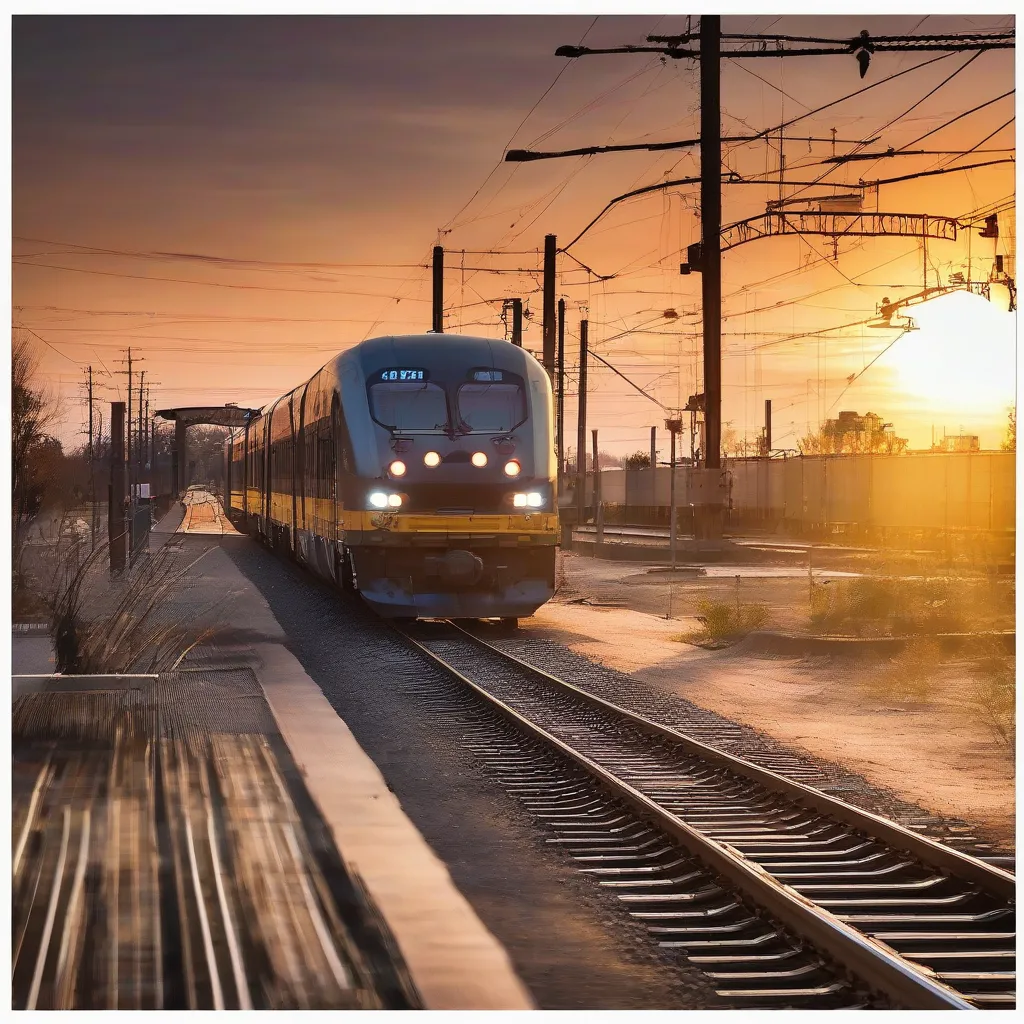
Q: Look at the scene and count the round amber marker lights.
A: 4